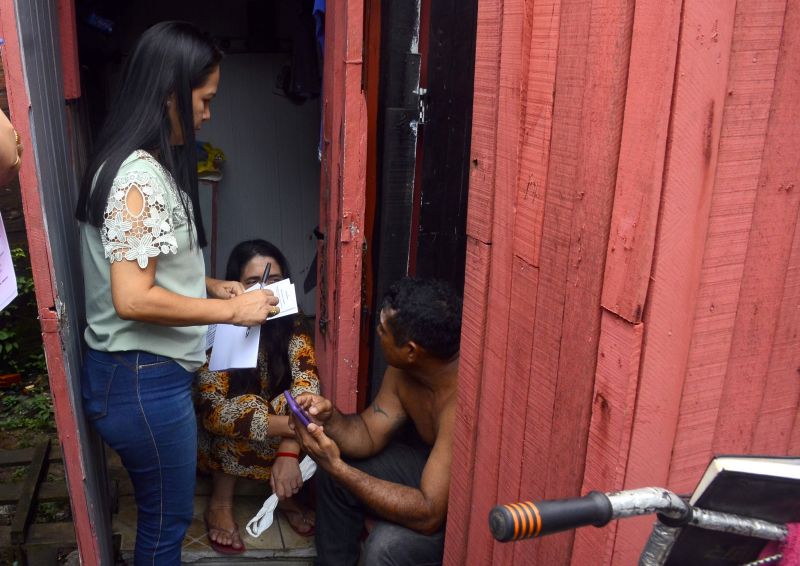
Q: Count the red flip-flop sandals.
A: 2